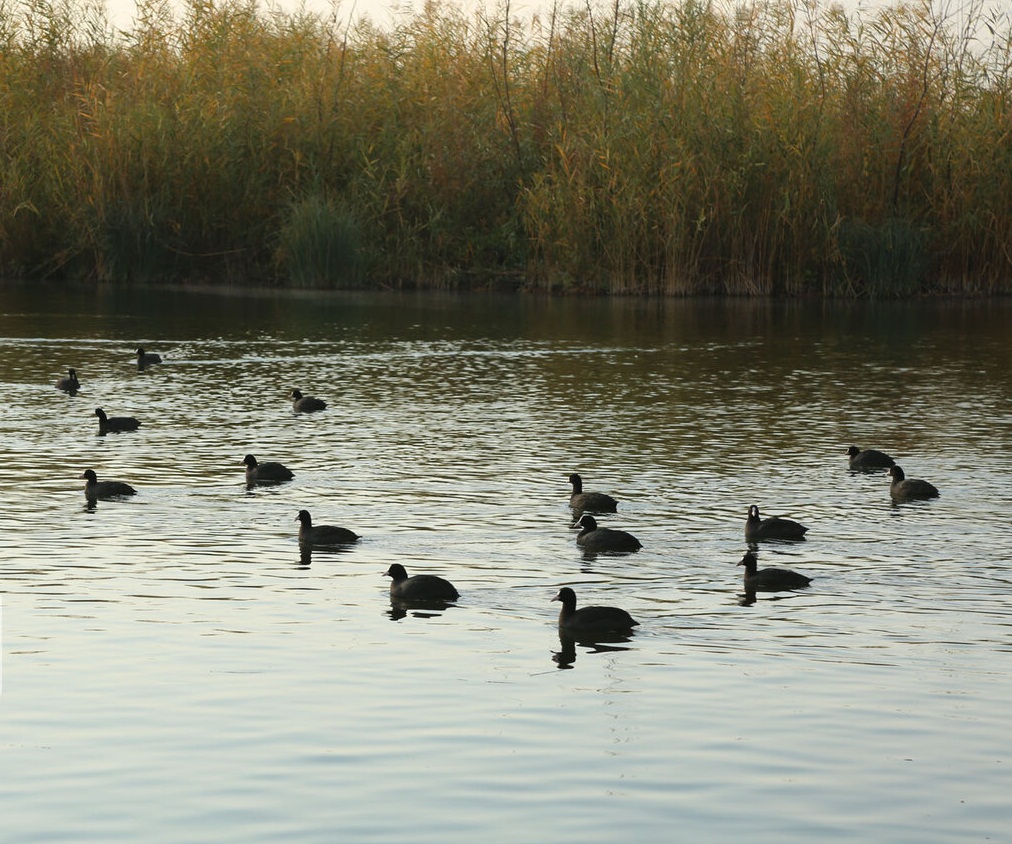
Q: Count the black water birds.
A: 15